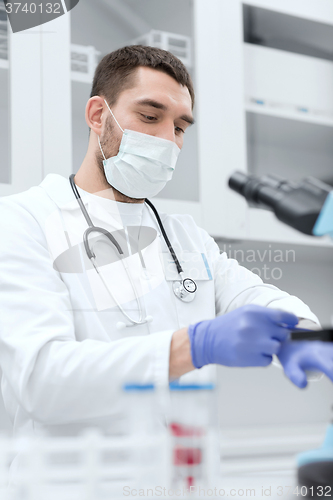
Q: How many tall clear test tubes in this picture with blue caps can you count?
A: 2